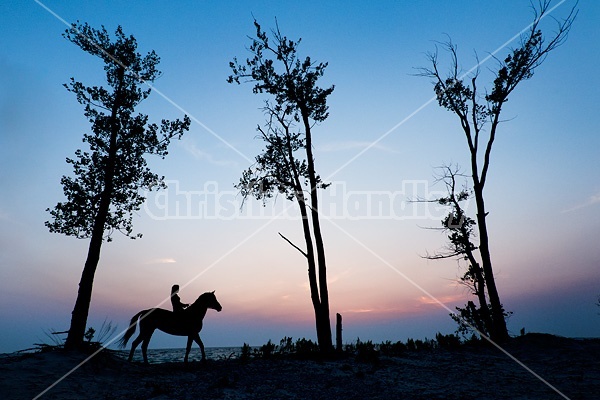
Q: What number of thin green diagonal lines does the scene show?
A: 0